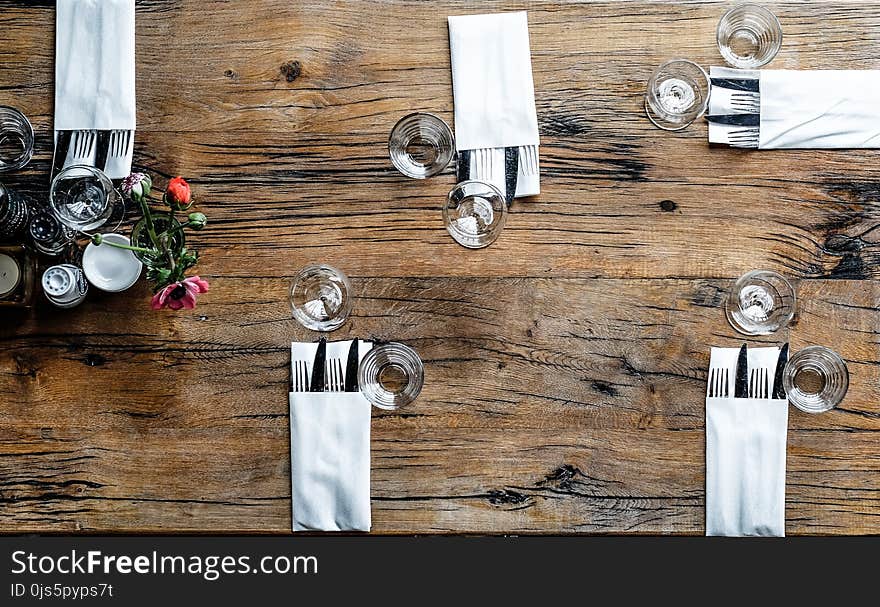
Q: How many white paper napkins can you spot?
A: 5